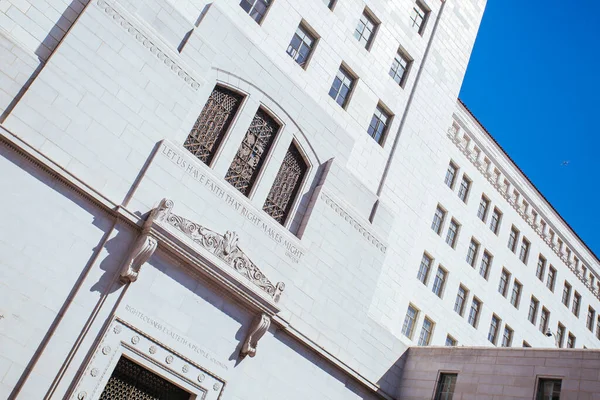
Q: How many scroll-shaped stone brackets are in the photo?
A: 2